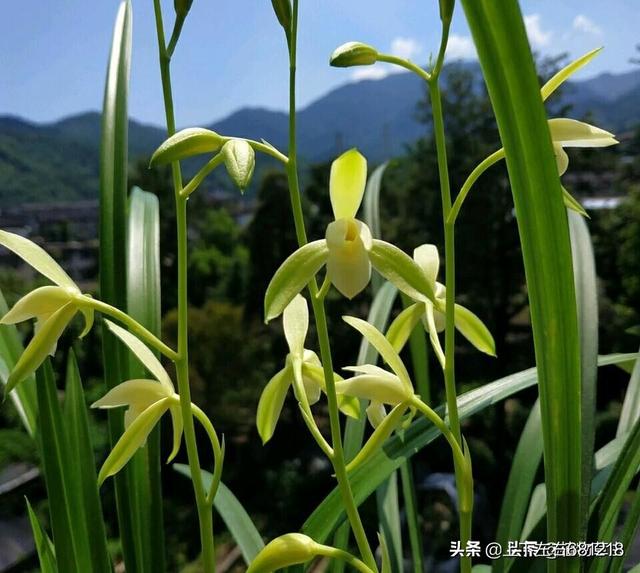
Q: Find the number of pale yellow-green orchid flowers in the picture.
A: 7